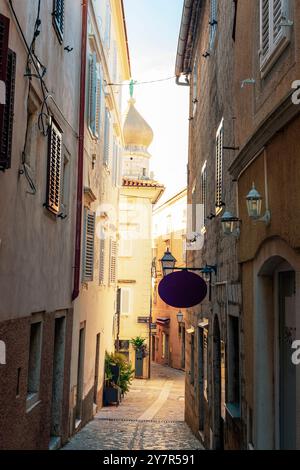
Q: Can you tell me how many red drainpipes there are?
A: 1